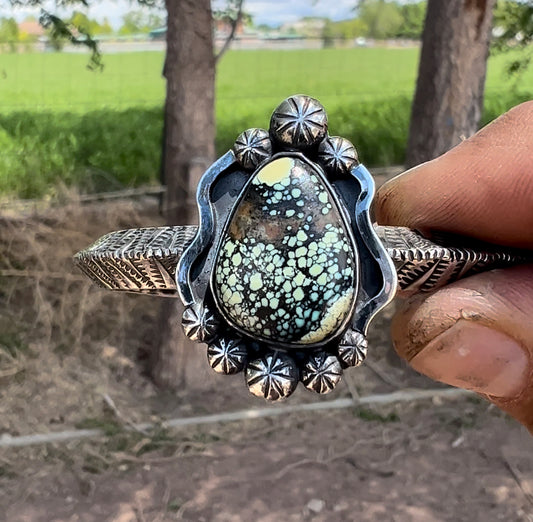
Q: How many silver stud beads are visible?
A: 8